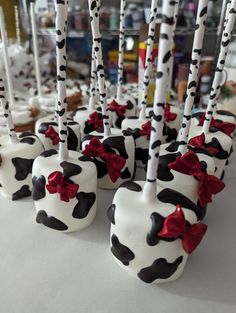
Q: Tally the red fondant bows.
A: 11